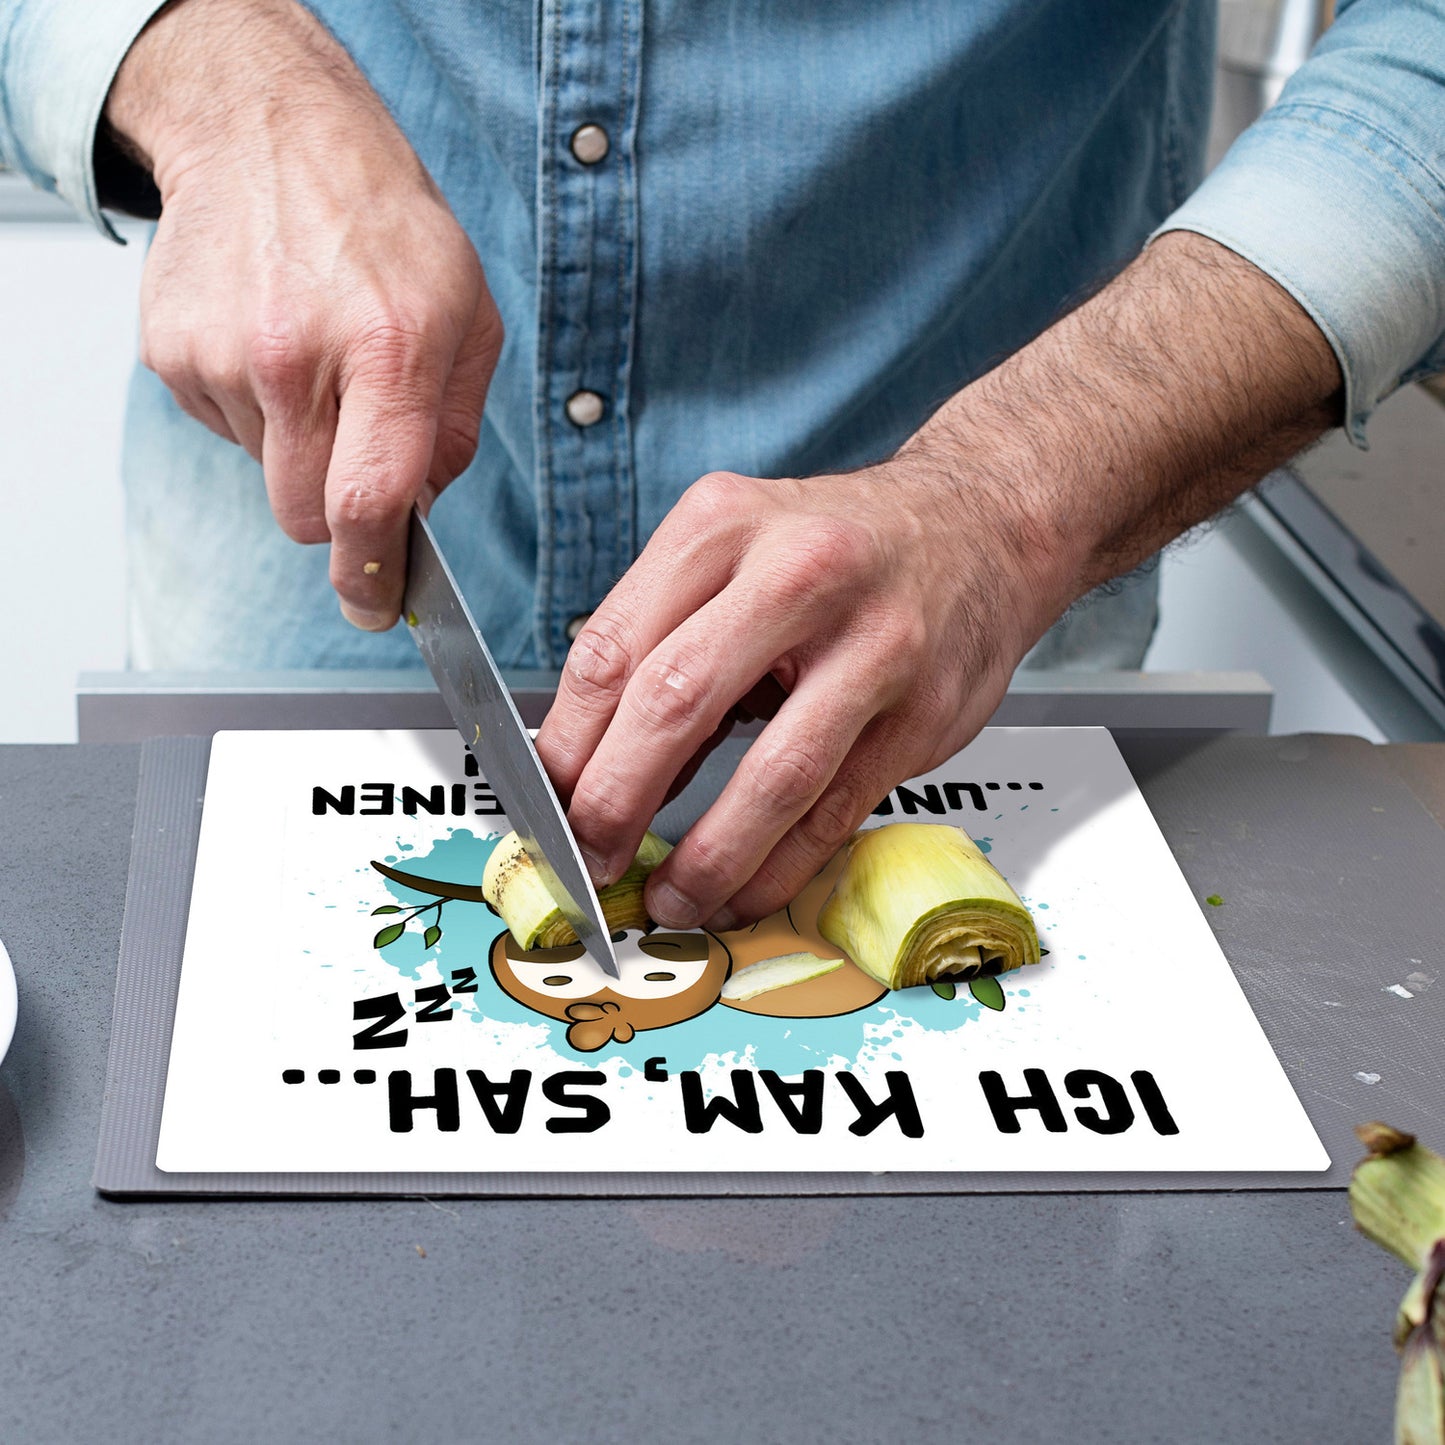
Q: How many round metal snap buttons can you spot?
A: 3